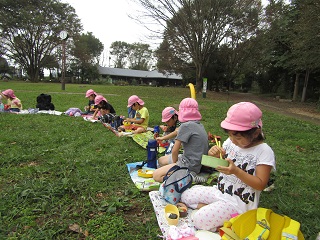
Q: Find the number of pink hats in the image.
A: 7